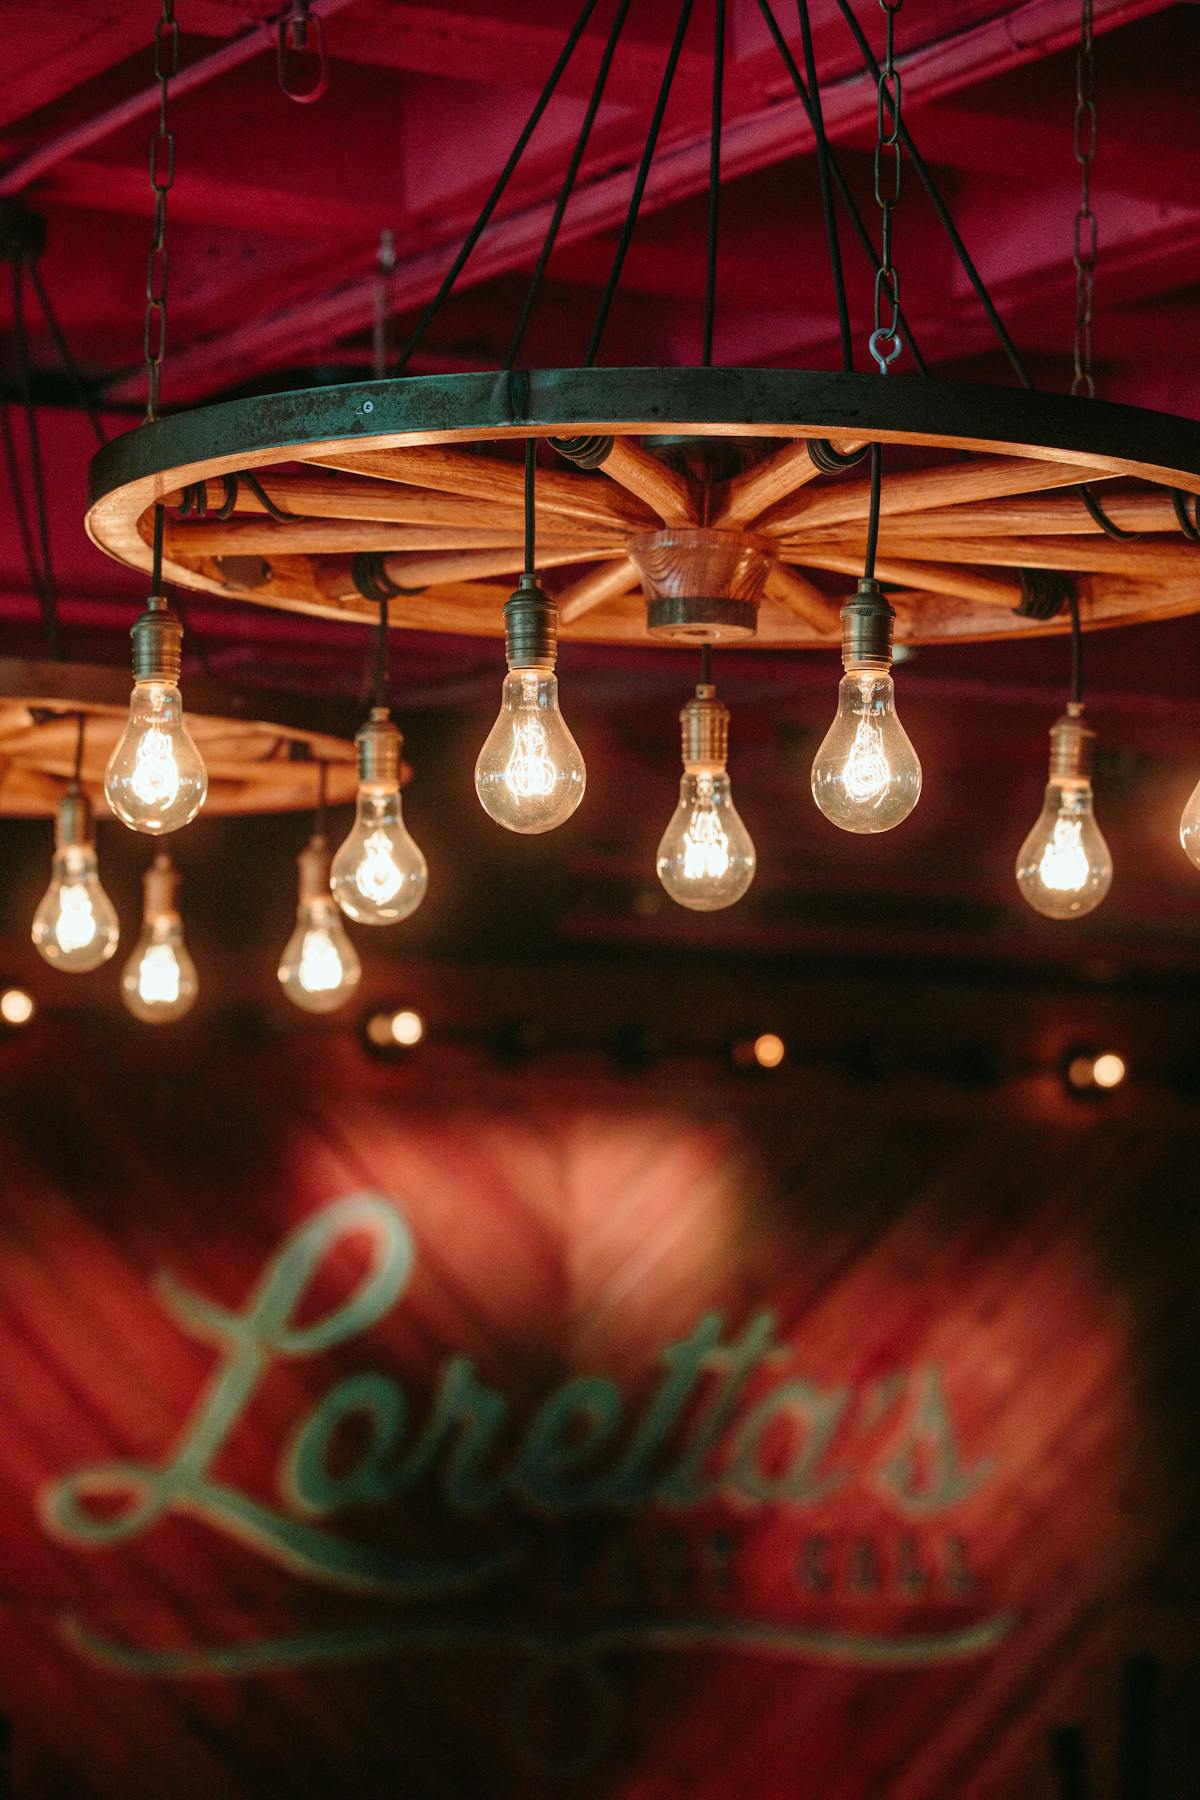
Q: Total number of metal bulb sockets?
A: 9